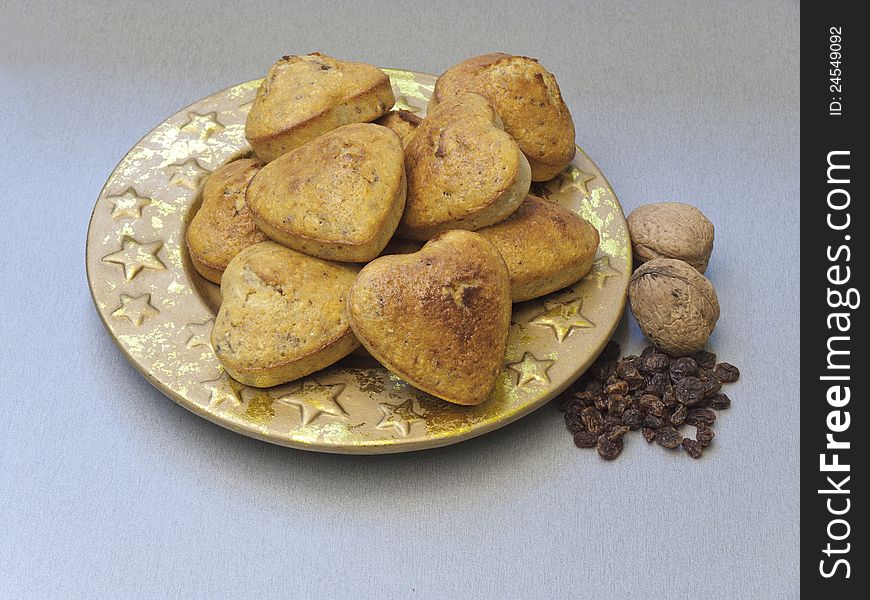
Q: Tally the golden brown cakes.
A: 9